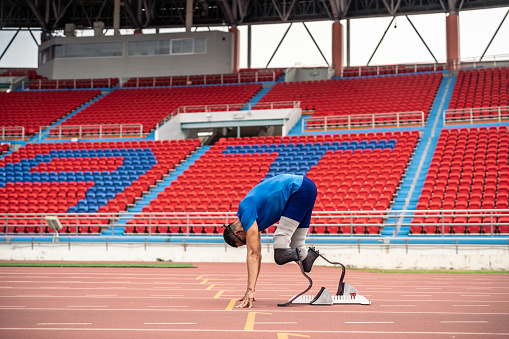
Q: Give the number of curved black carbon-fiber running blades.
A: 2